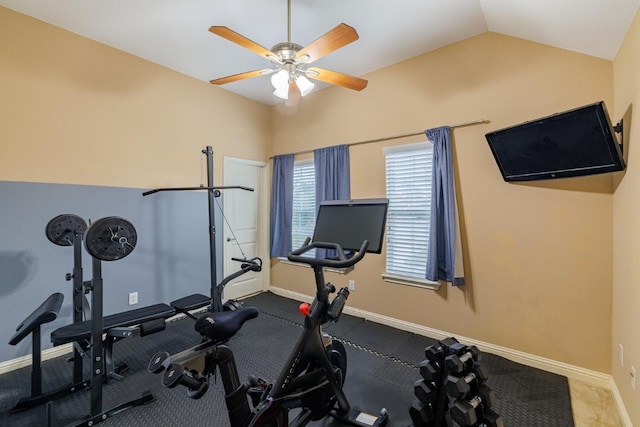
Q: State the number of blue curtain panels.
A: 3